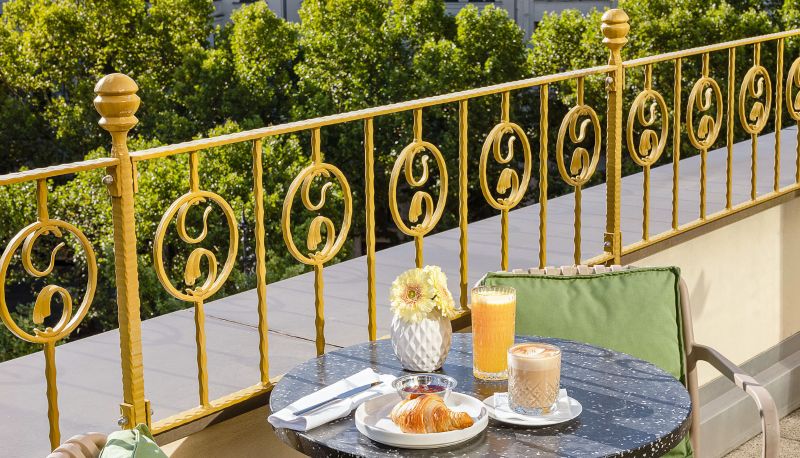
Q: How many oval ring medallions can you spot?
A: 10